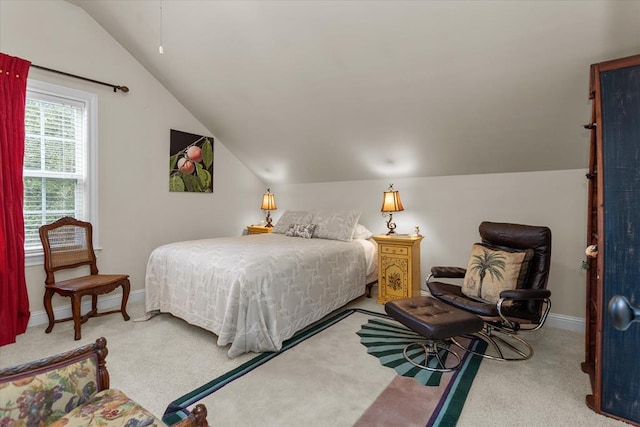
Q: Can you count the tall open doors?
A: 1